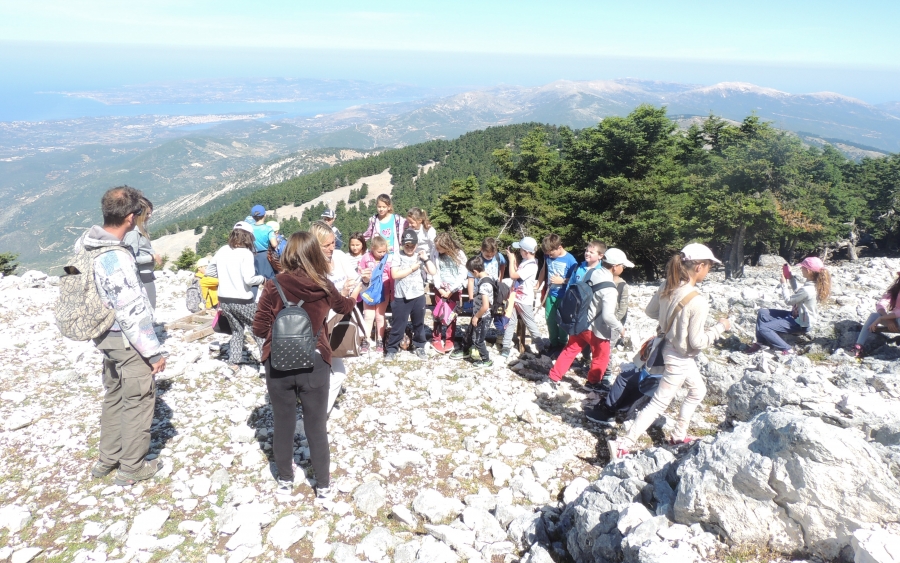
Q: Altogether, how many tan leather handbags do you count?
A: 1